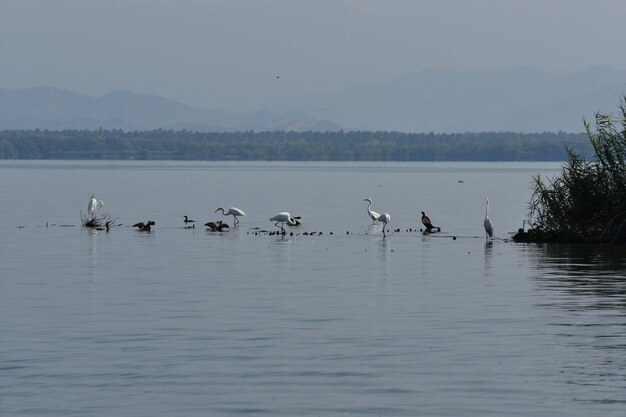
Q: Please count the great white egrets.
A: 6